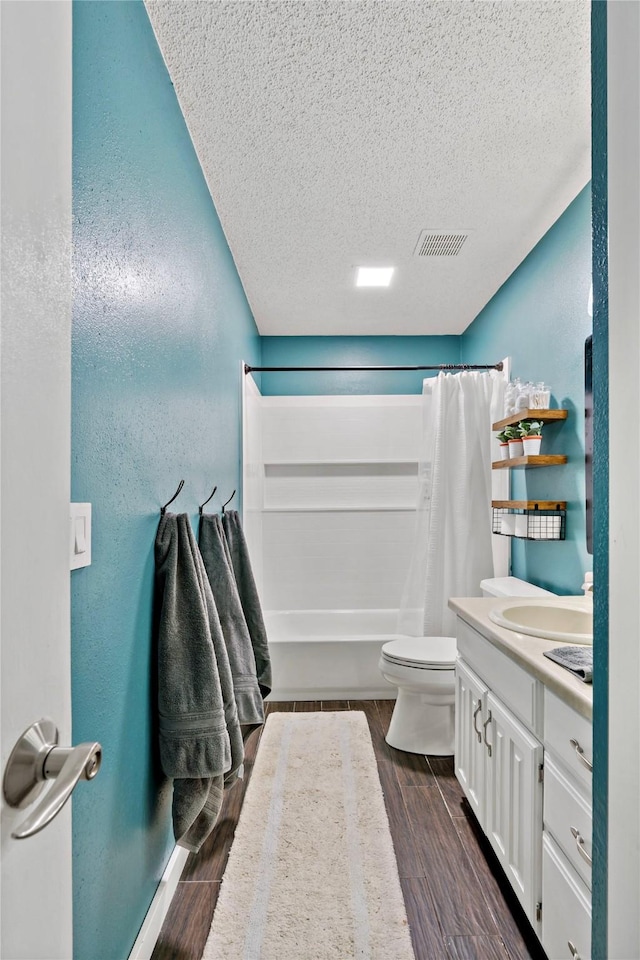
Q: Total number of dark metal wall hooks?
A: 3